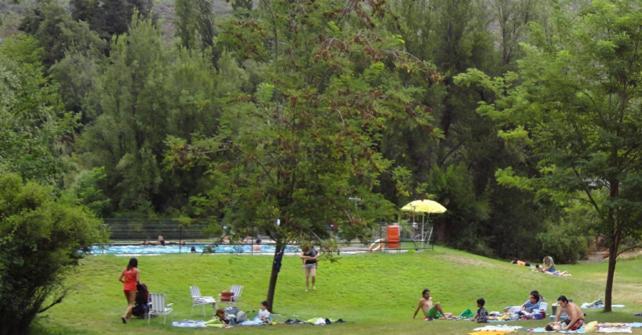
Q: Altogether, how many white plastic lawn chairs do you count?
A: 3